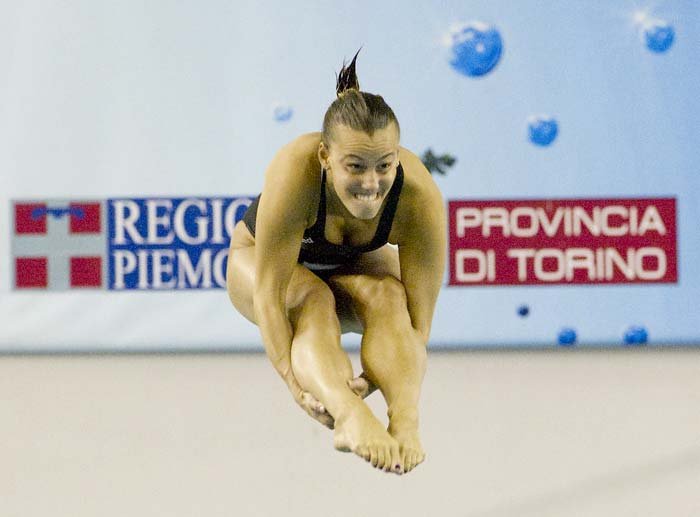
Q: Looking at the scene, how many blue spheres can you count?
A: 7